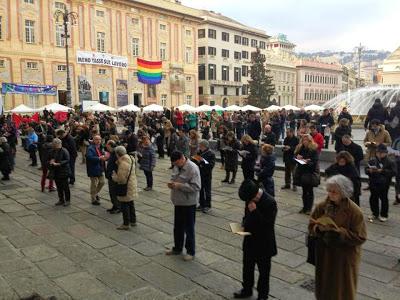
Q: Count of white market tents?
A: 13